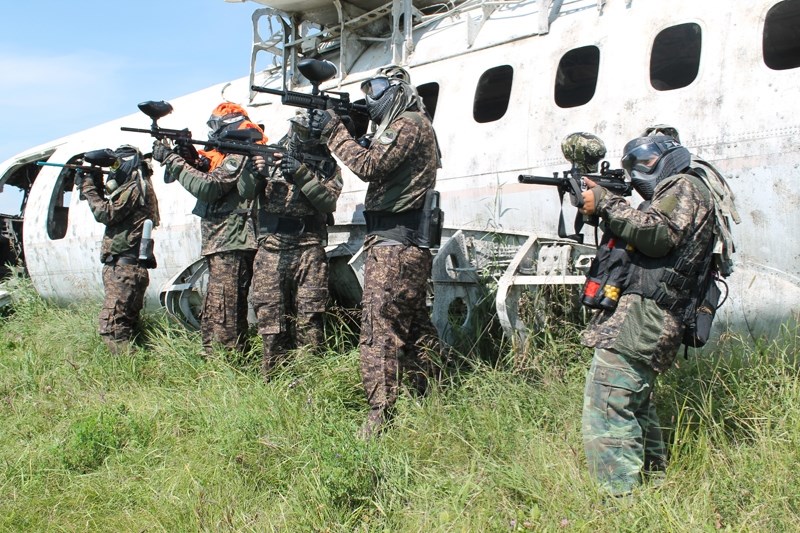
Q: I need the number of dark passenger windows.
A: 5